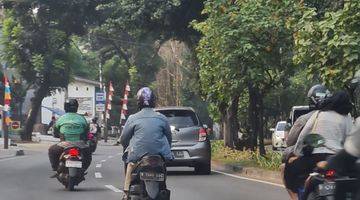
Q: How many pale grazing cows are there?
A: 0